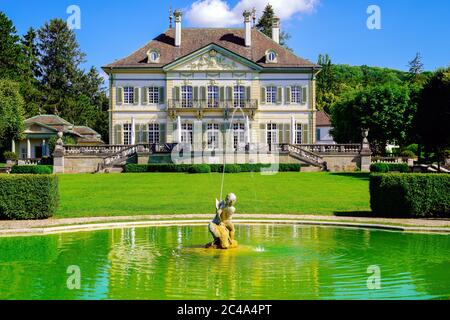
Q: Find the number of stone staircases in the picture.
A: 2